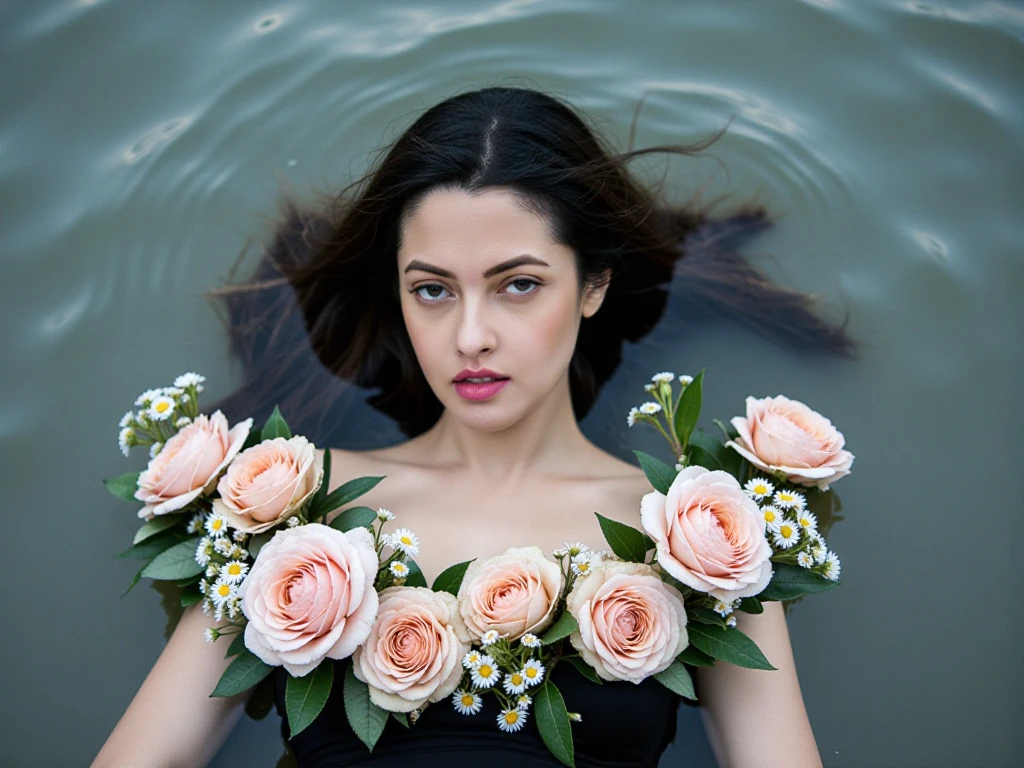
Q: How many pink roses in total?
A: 8